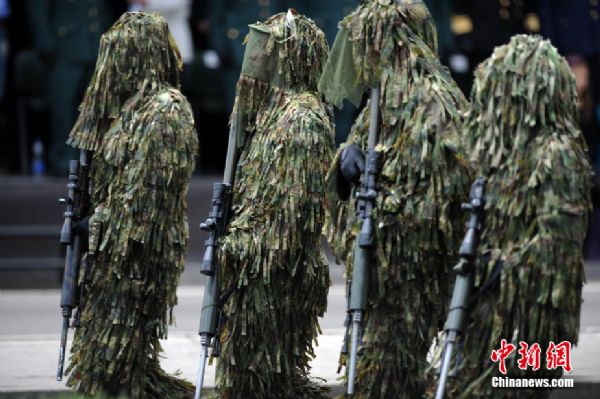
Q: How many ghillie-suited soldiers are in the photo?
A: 4